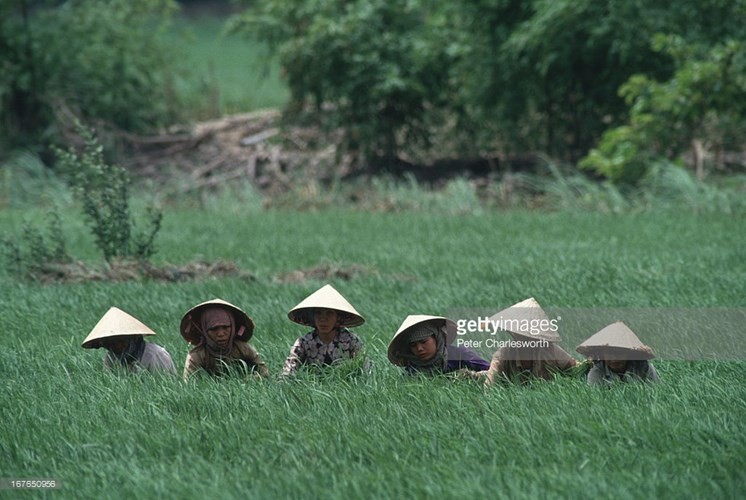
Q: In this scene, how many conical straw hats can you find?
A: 6